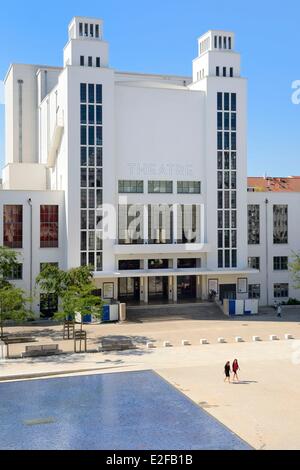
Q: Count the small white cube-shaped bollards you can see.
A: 9